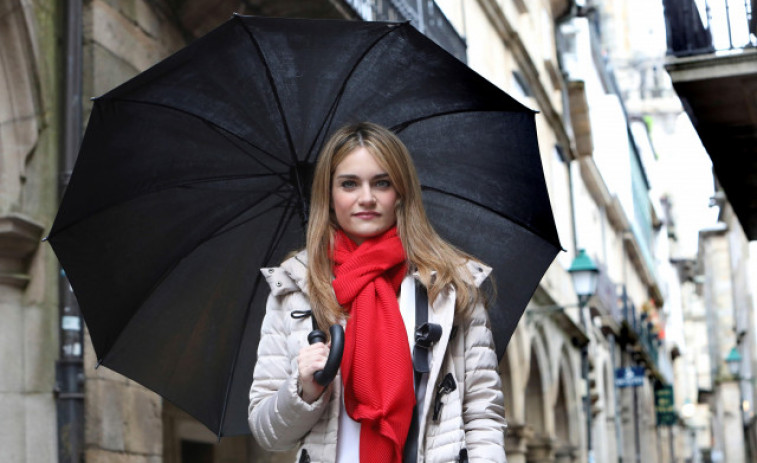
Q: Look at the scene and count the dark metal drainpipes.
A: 1